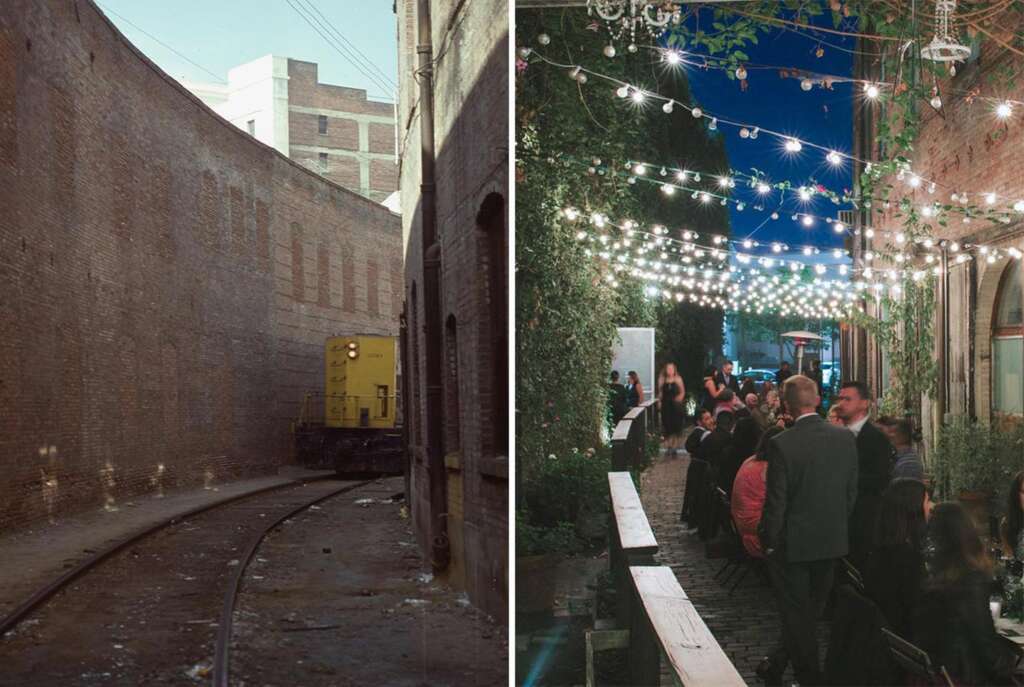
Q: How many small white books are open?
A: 0